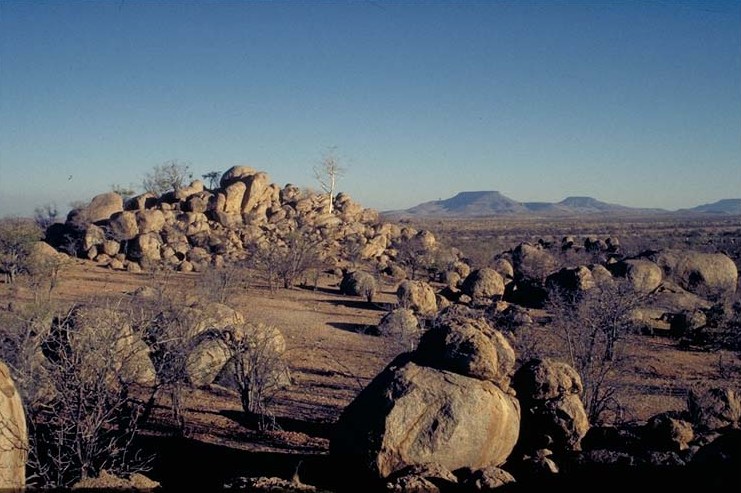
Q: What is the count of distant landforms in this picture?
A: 3